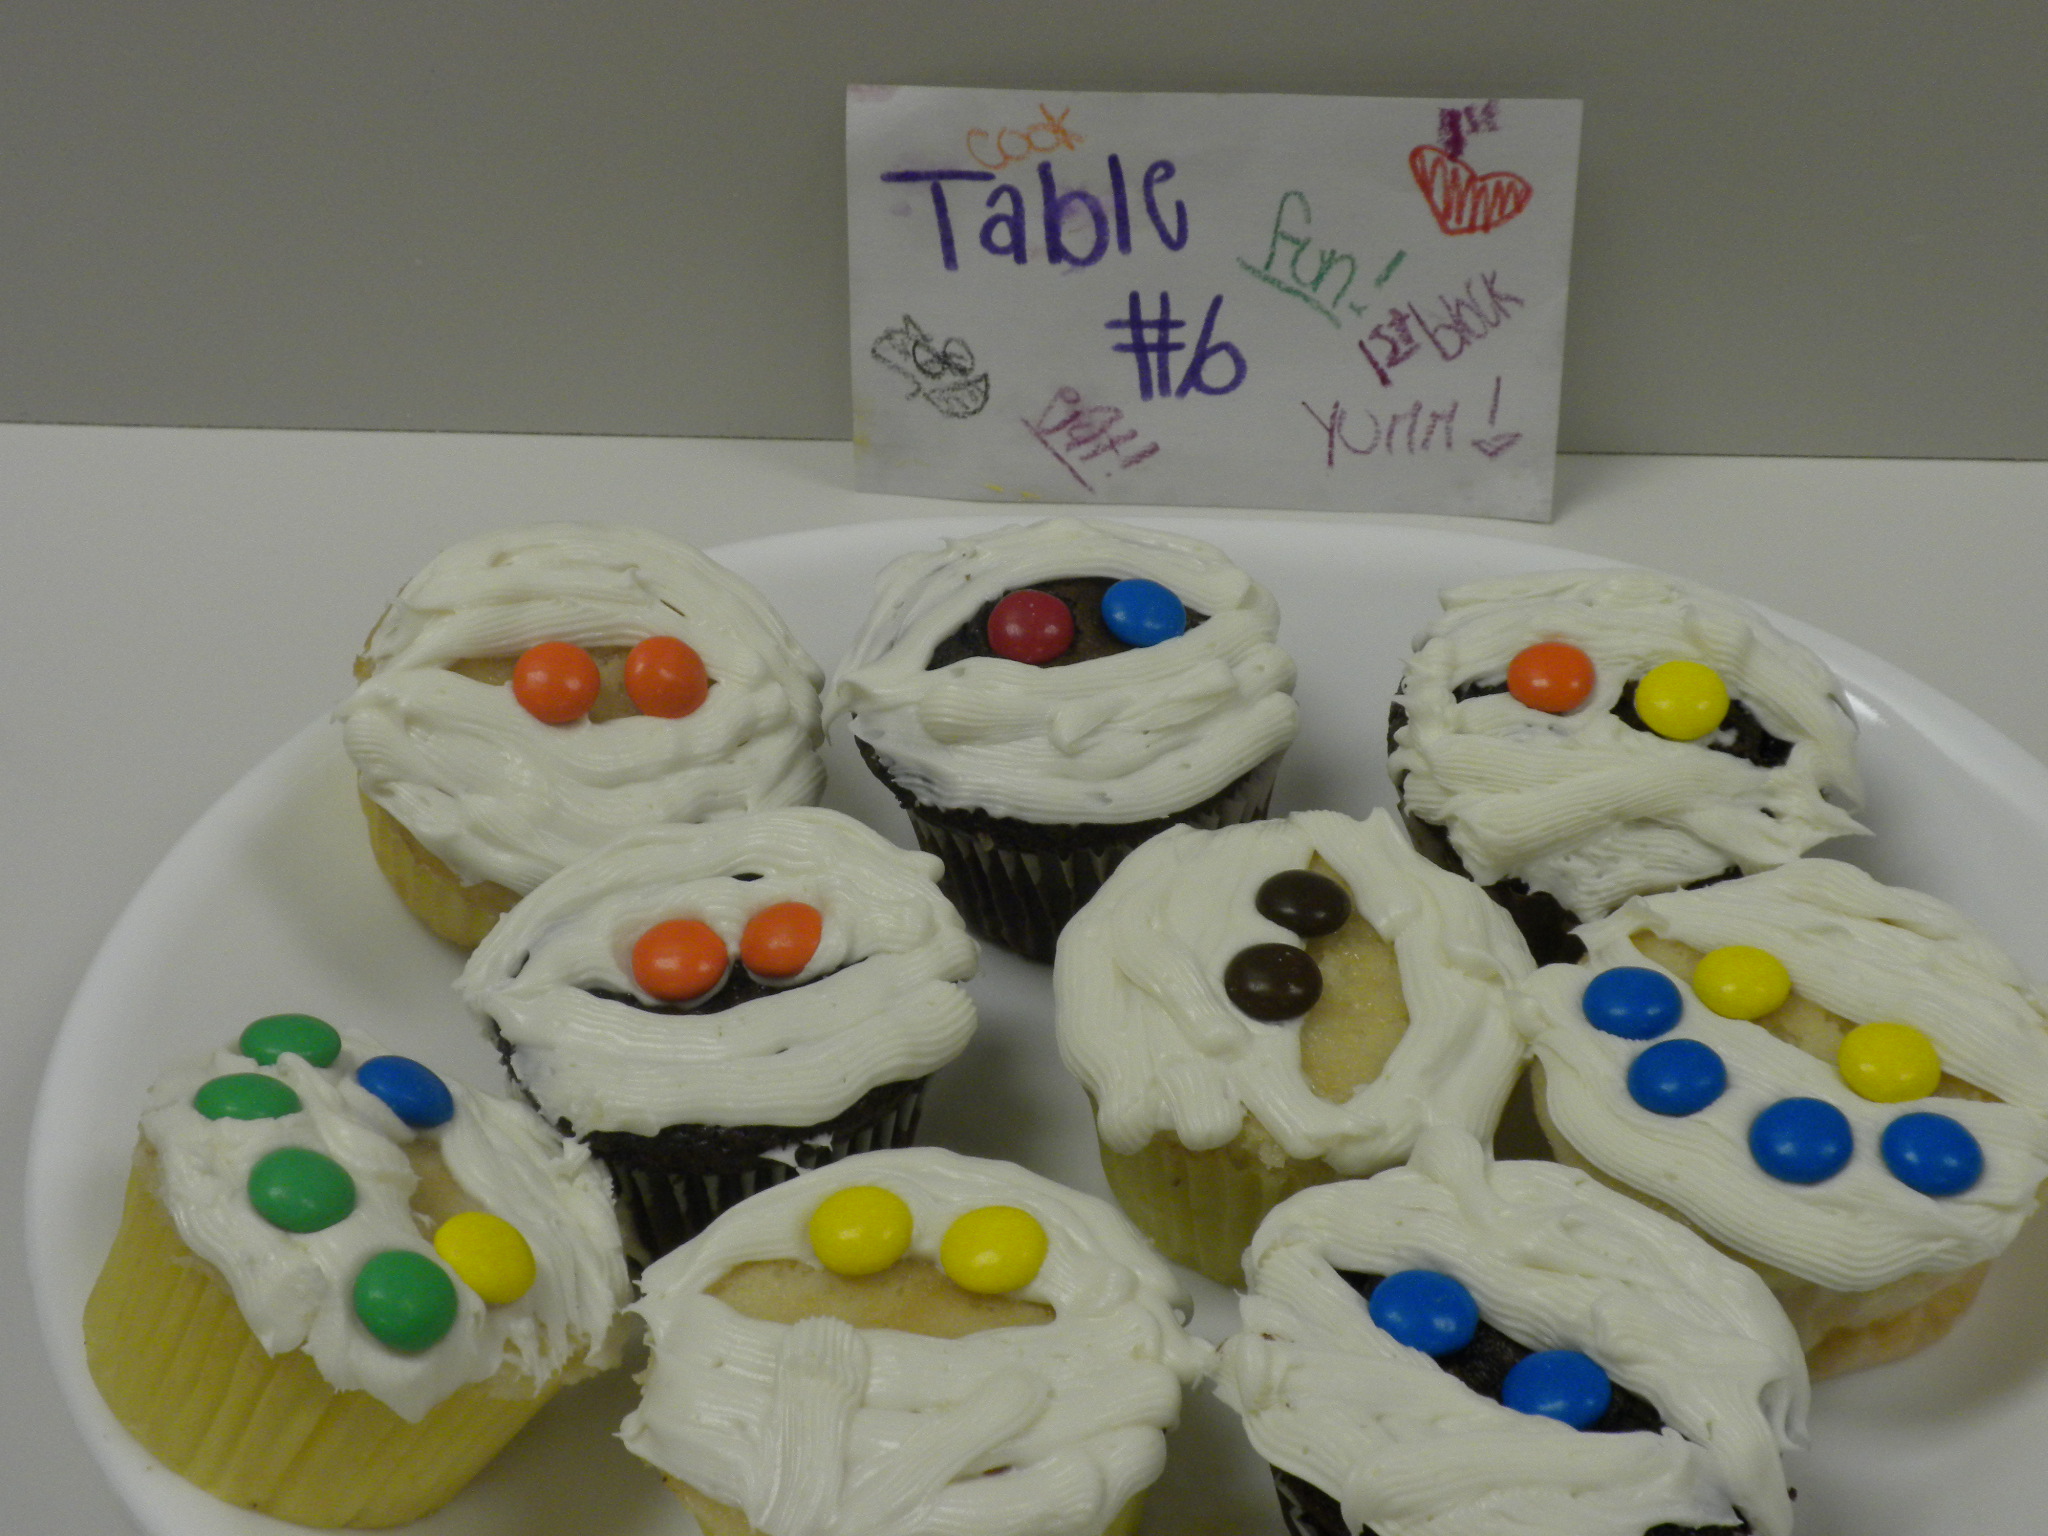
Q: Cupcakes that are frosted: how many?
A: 9